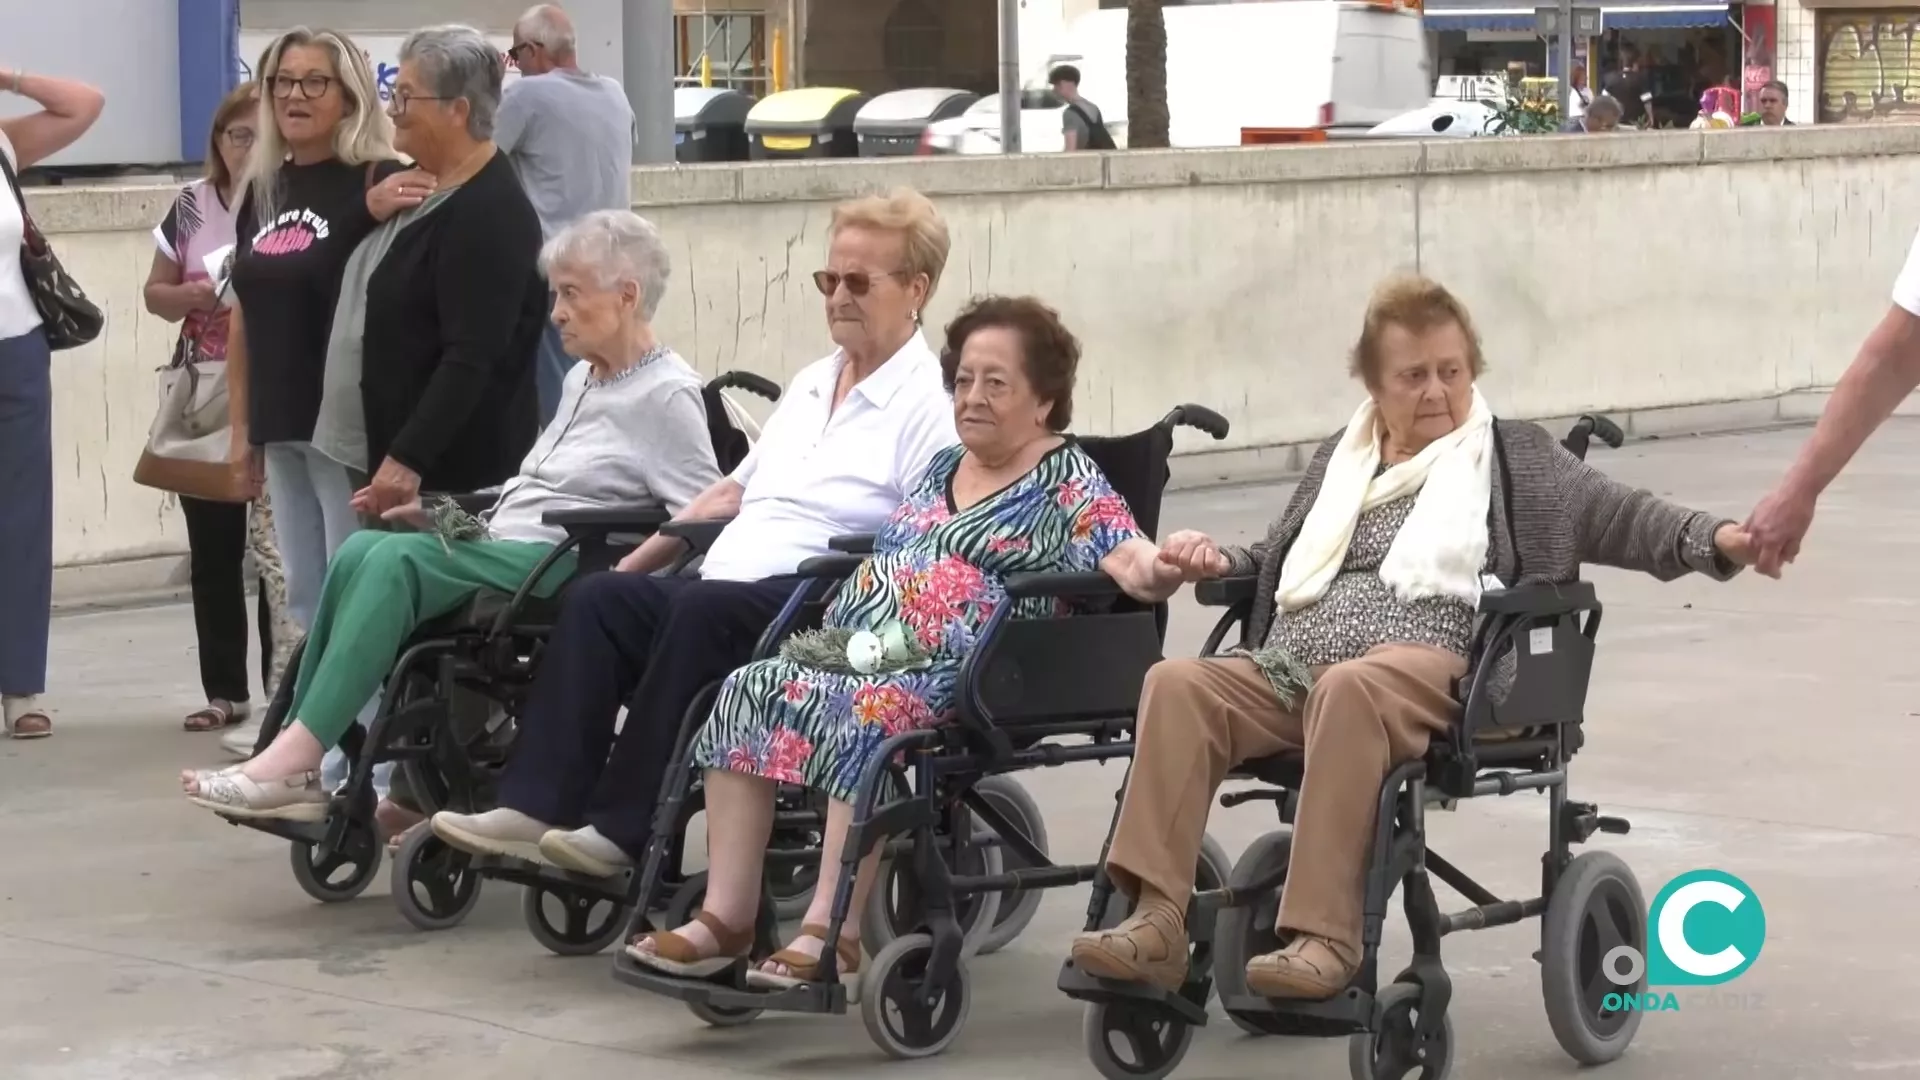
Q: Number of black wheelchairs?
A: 4